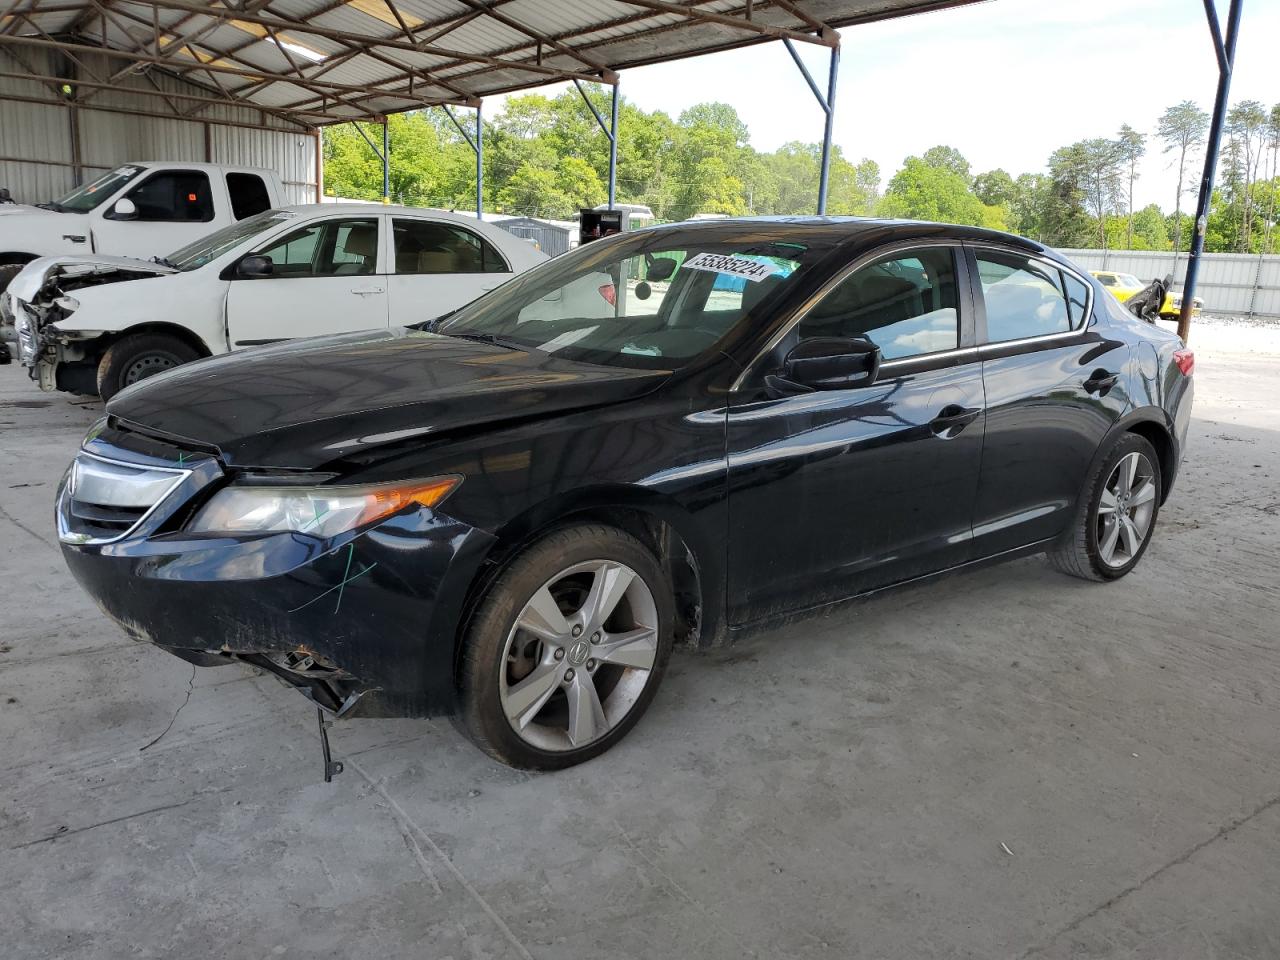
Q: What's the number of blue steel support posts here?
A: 5